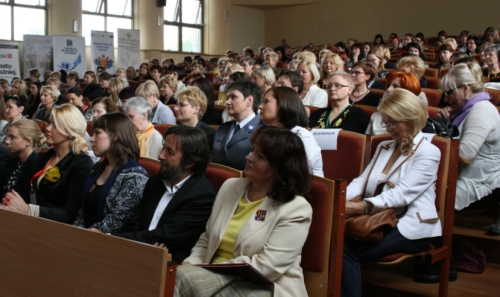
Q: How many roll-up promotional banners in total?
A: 5